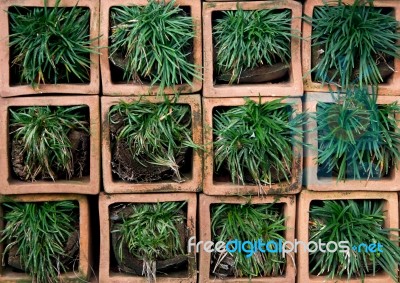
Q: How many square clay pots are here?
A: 12